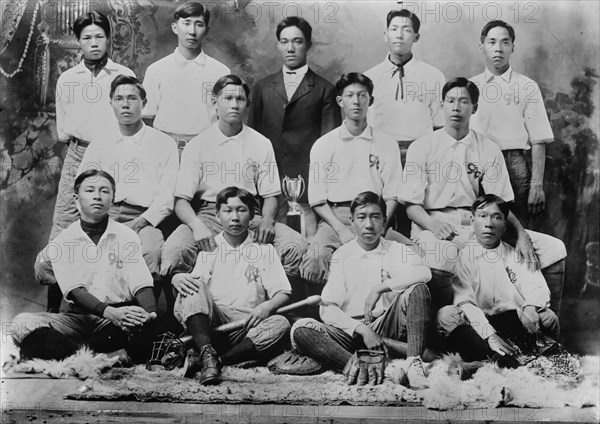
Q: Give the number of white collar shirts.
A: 13